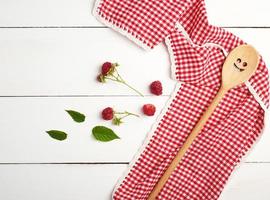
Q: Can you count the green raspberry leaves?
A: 3